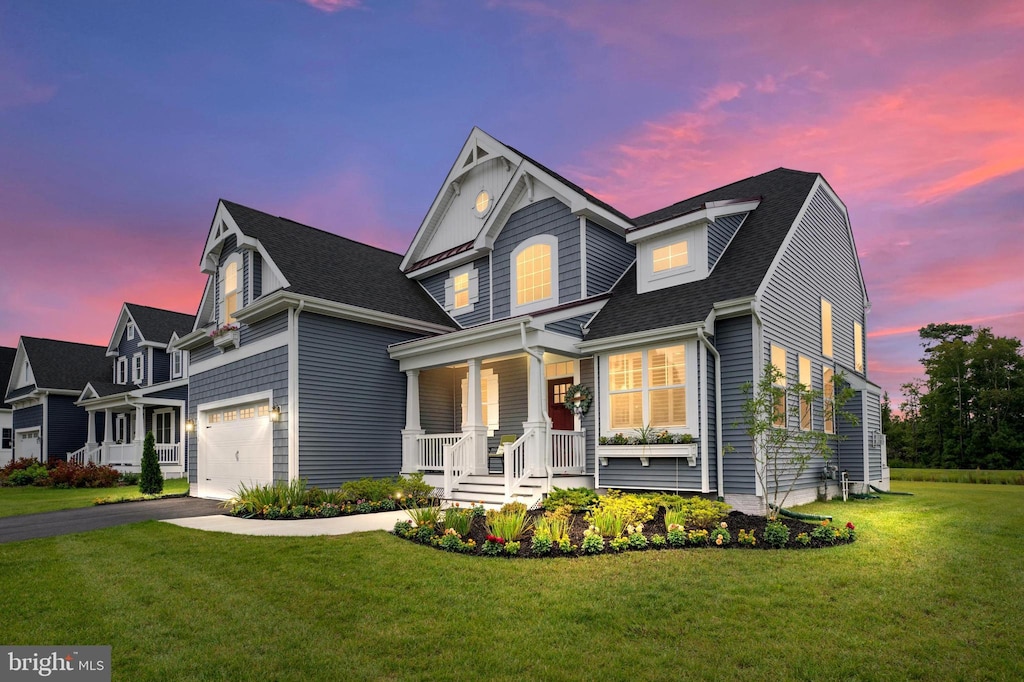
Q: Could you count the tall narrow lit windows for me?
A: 5